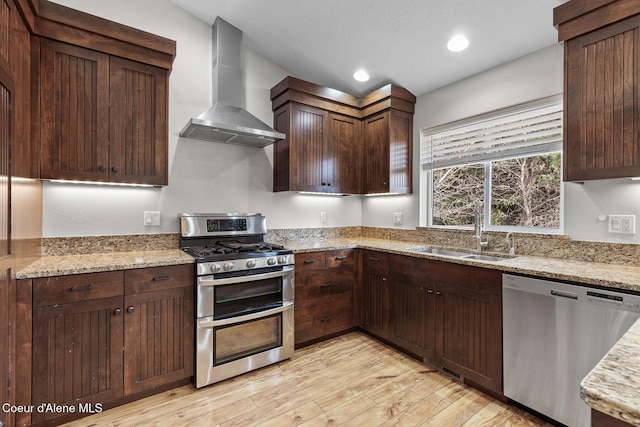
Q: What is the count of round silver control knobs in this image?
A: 5